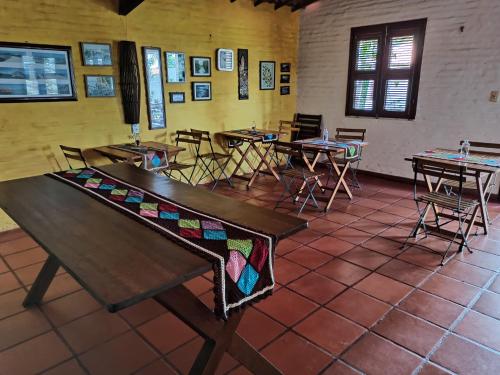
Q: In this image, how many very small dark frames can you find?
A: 3